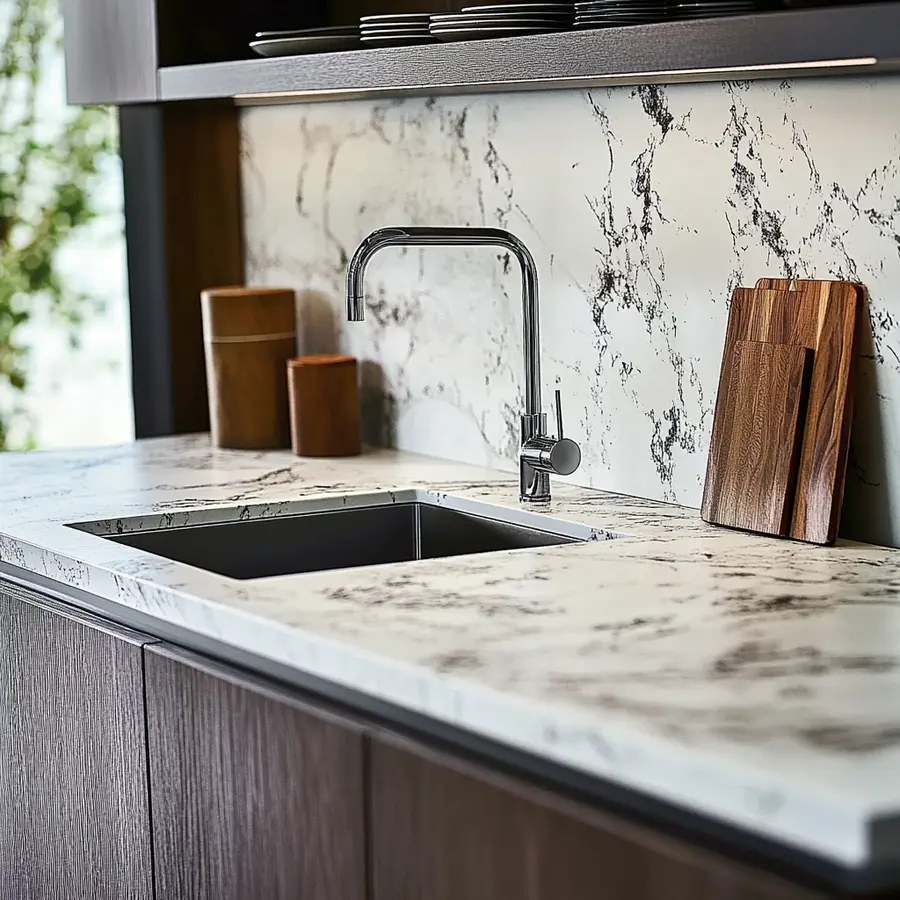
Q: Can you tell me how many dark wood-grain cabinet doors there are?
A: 3